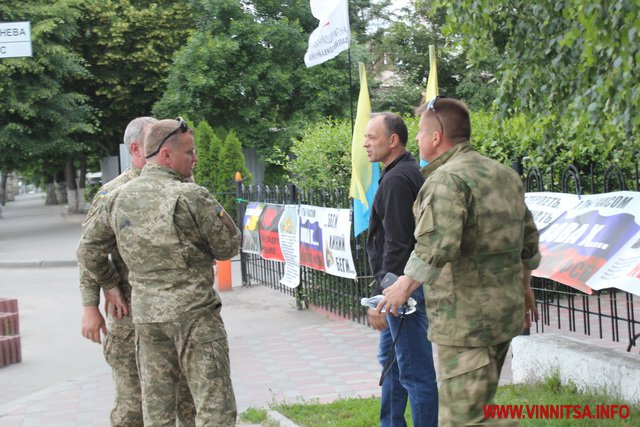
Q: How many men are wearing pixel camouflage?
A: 2